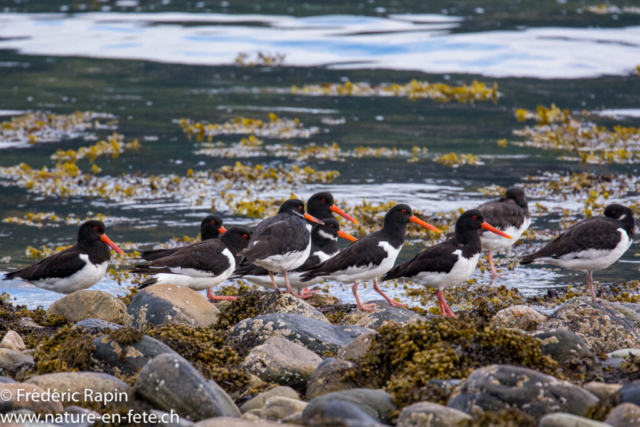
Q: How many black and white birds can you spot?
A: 10